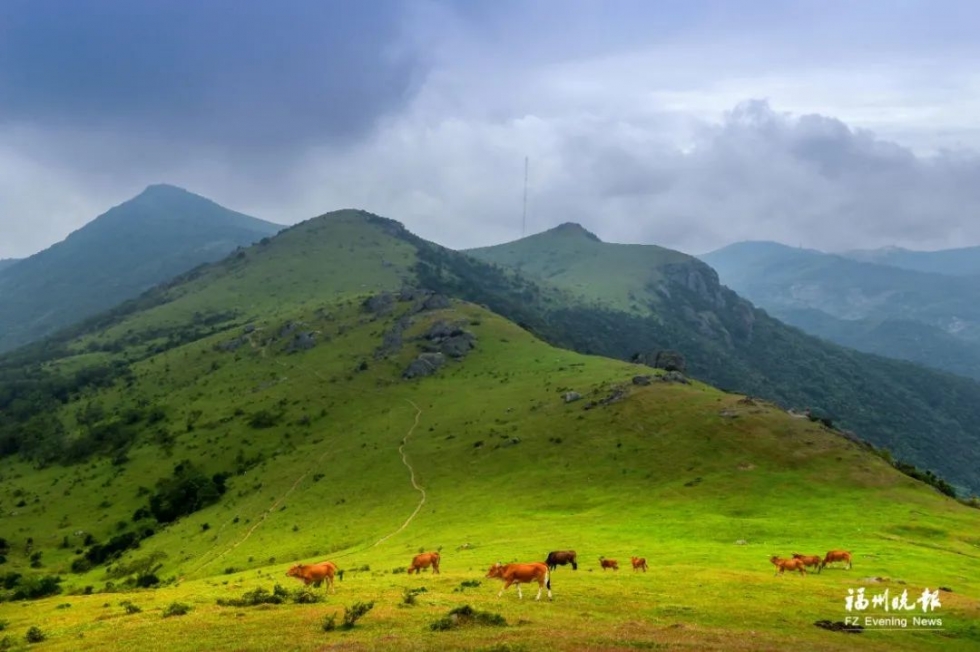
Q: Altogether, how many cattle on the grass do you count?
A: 9